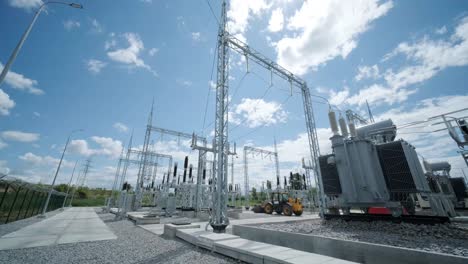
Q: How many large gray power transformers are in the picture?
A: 2